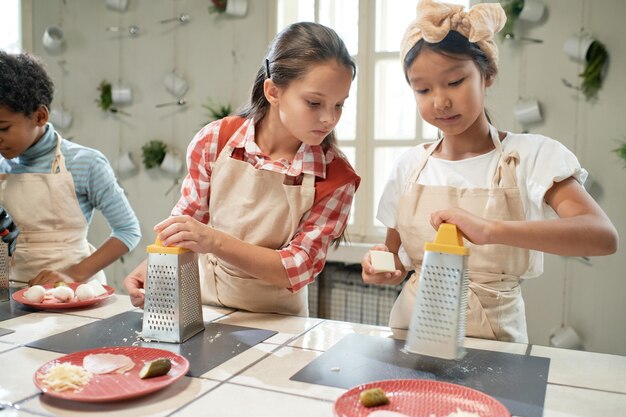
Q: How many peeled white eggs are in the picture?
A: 3